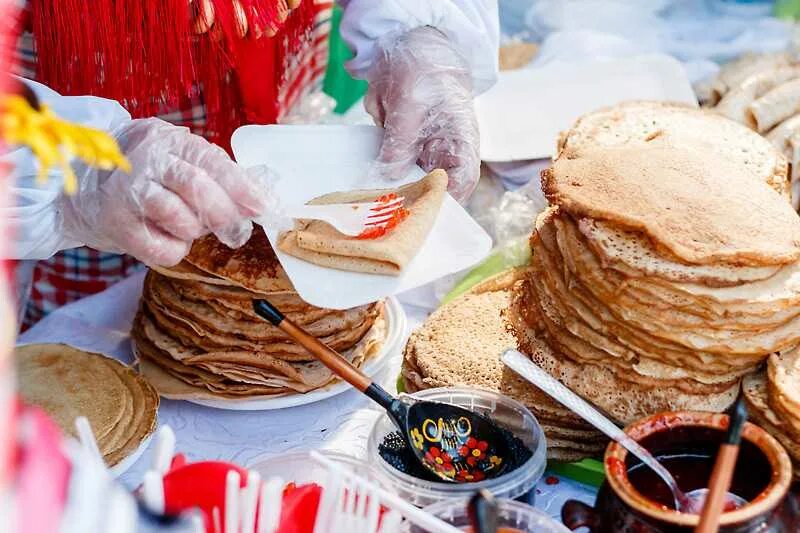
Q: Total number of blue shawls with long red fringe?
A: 0